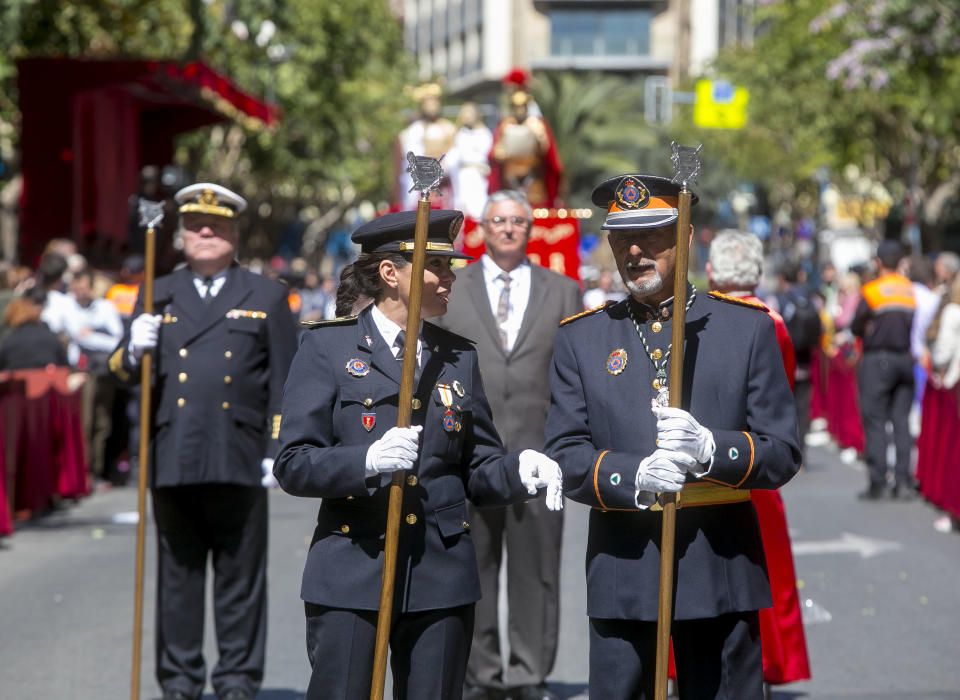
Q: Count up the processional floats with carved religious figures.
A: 1